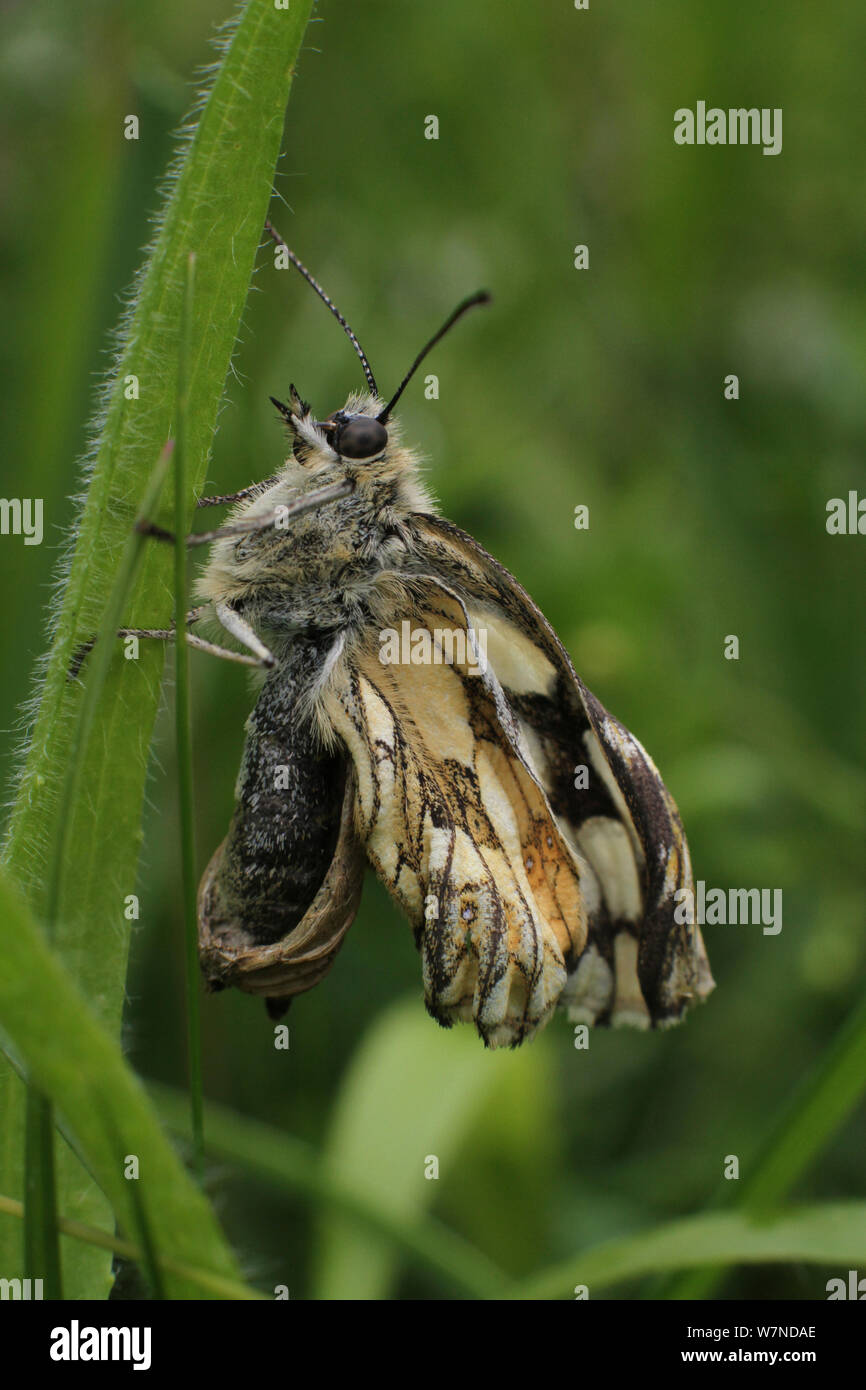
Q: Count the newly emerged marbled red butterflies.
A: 0